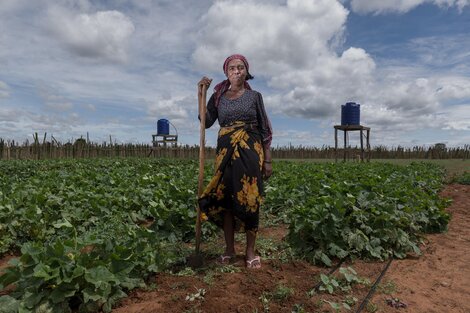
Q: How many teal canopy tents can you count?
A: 0